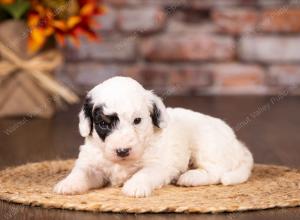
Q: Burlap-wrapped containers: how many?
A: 1